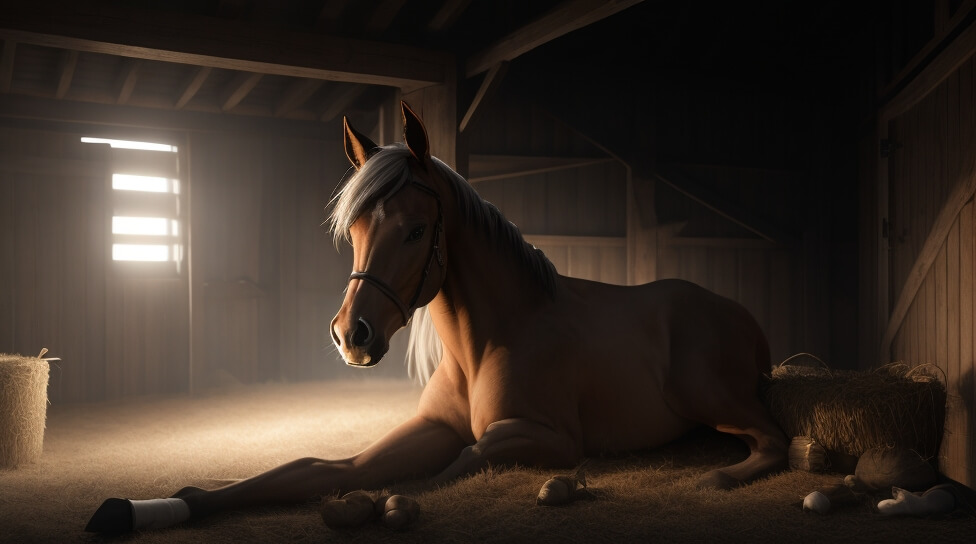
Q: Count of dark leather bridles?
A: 1